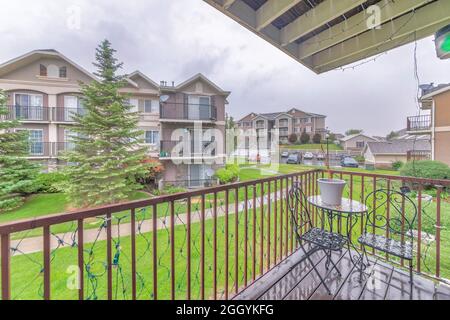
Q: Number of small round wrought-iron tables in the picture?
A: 1